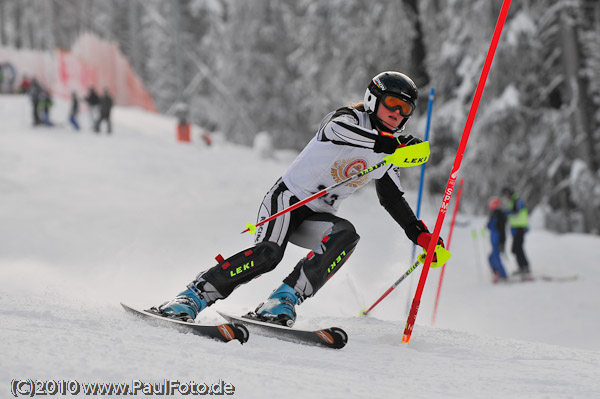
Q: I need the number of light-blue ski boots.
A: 2